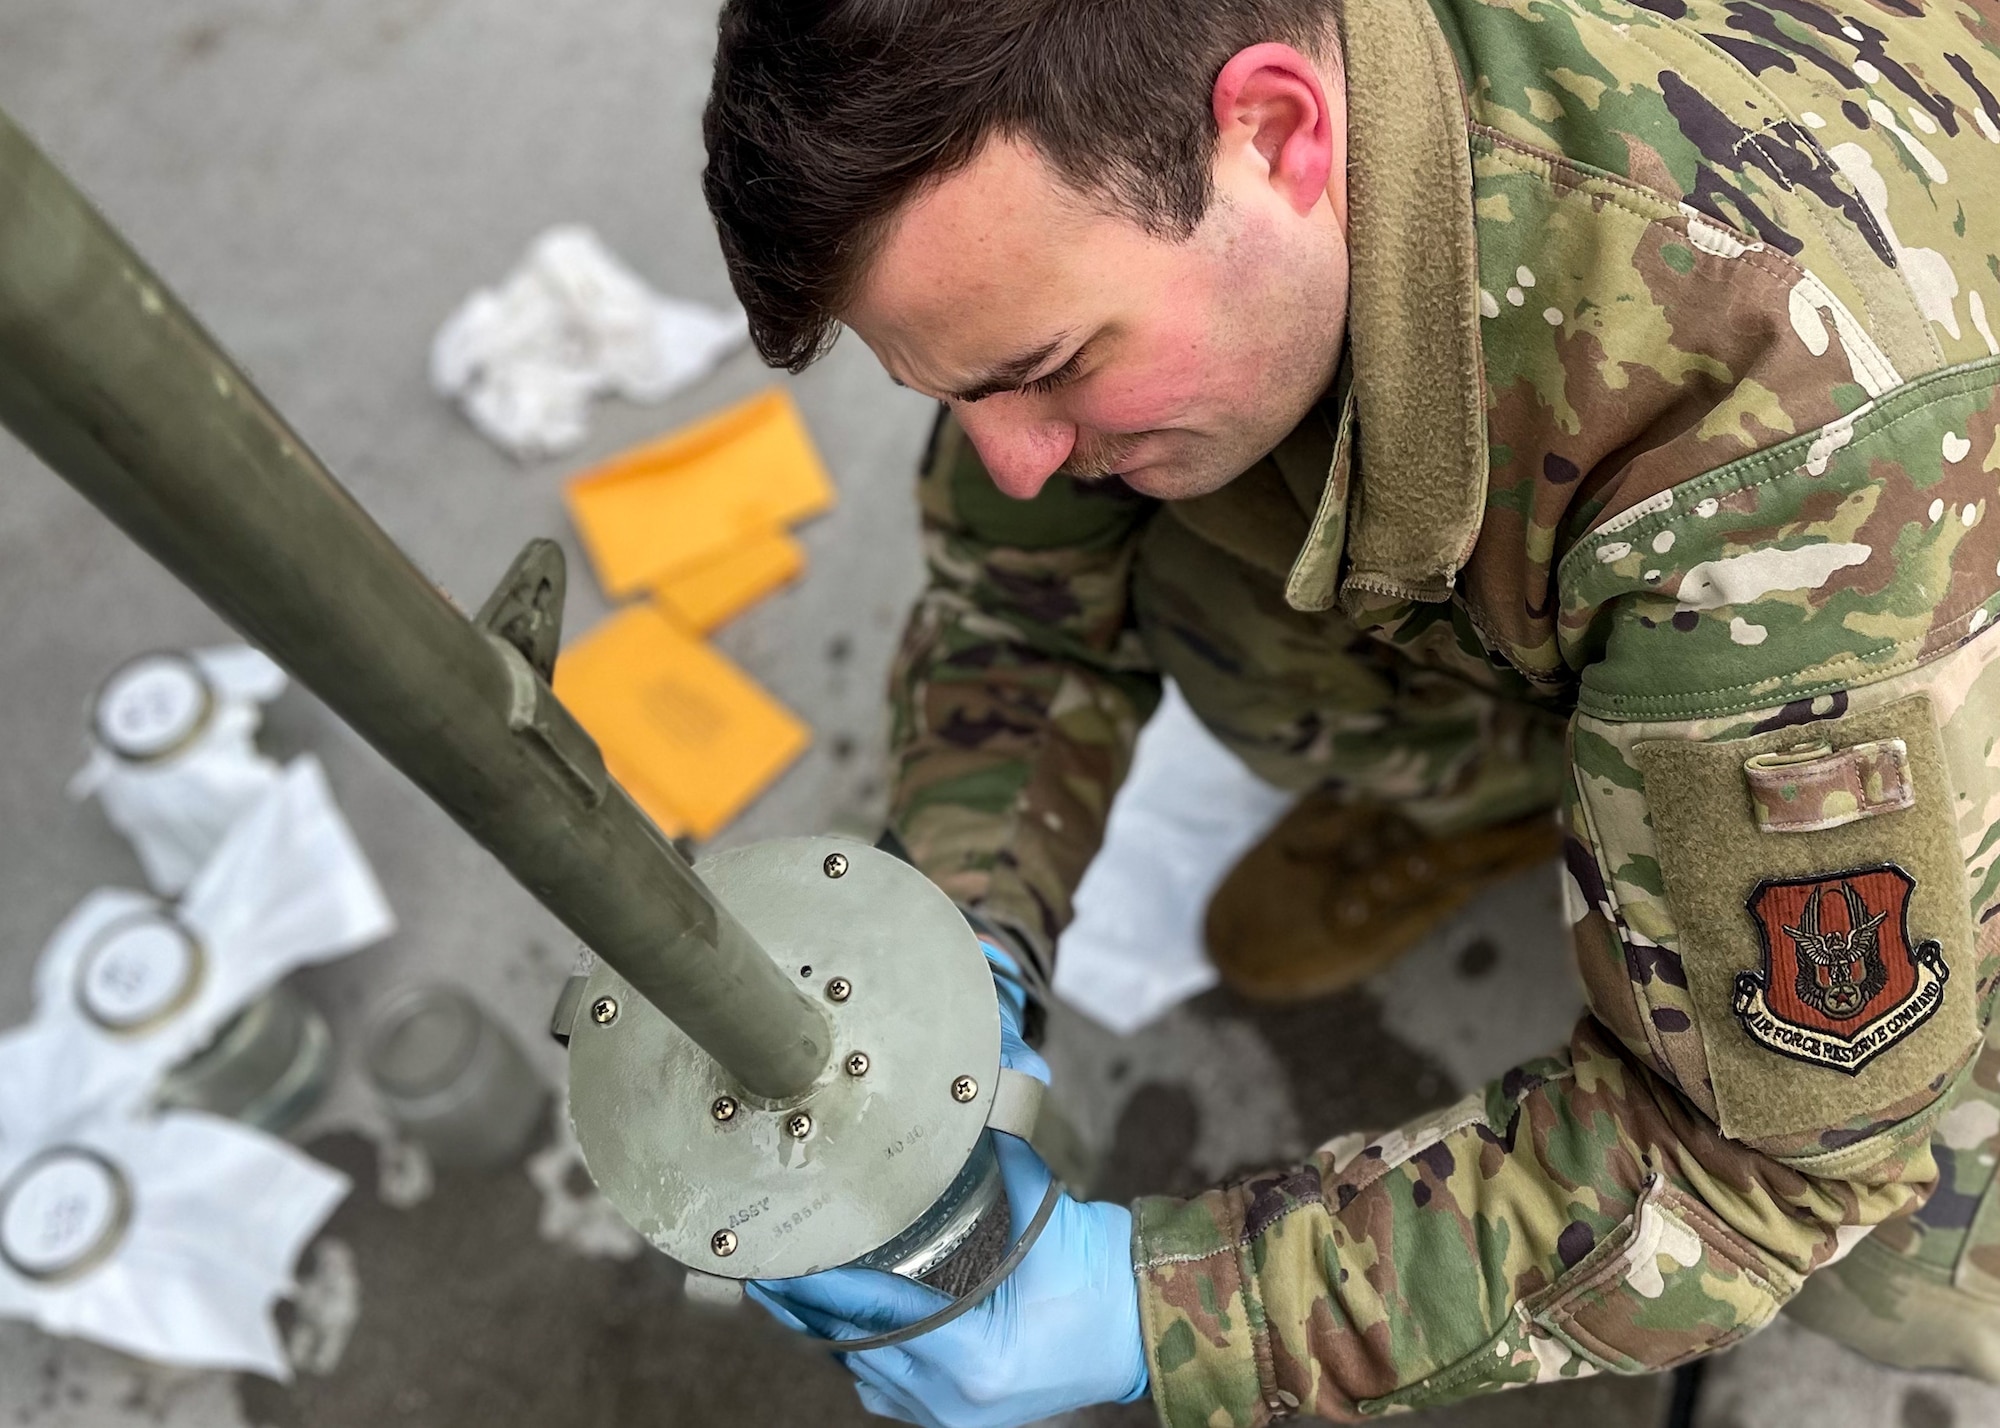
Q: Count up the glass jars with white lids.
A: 3